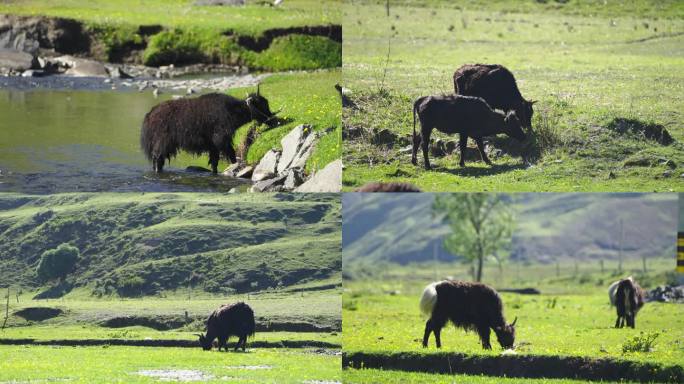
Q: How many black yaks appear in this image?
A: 6